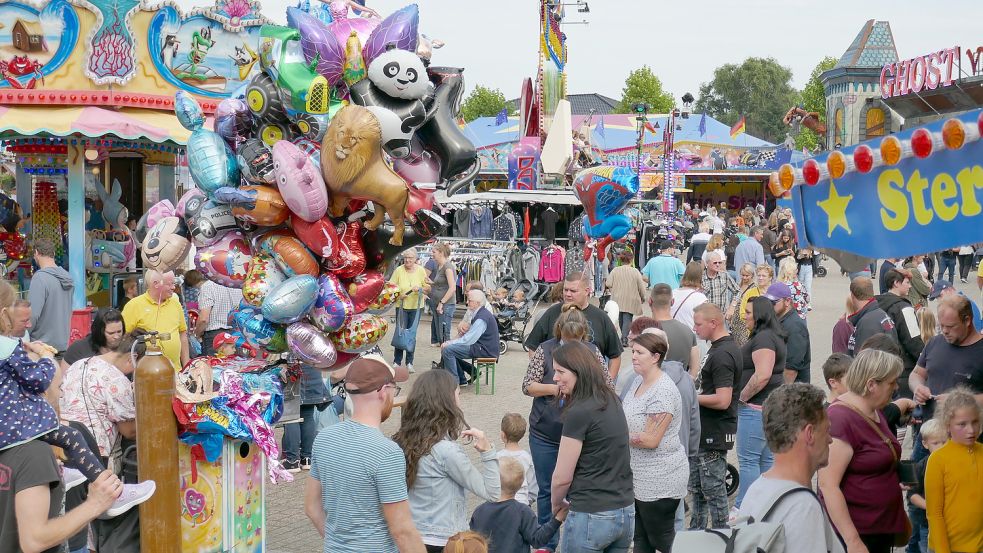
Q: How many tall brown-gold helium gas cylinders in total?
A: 1